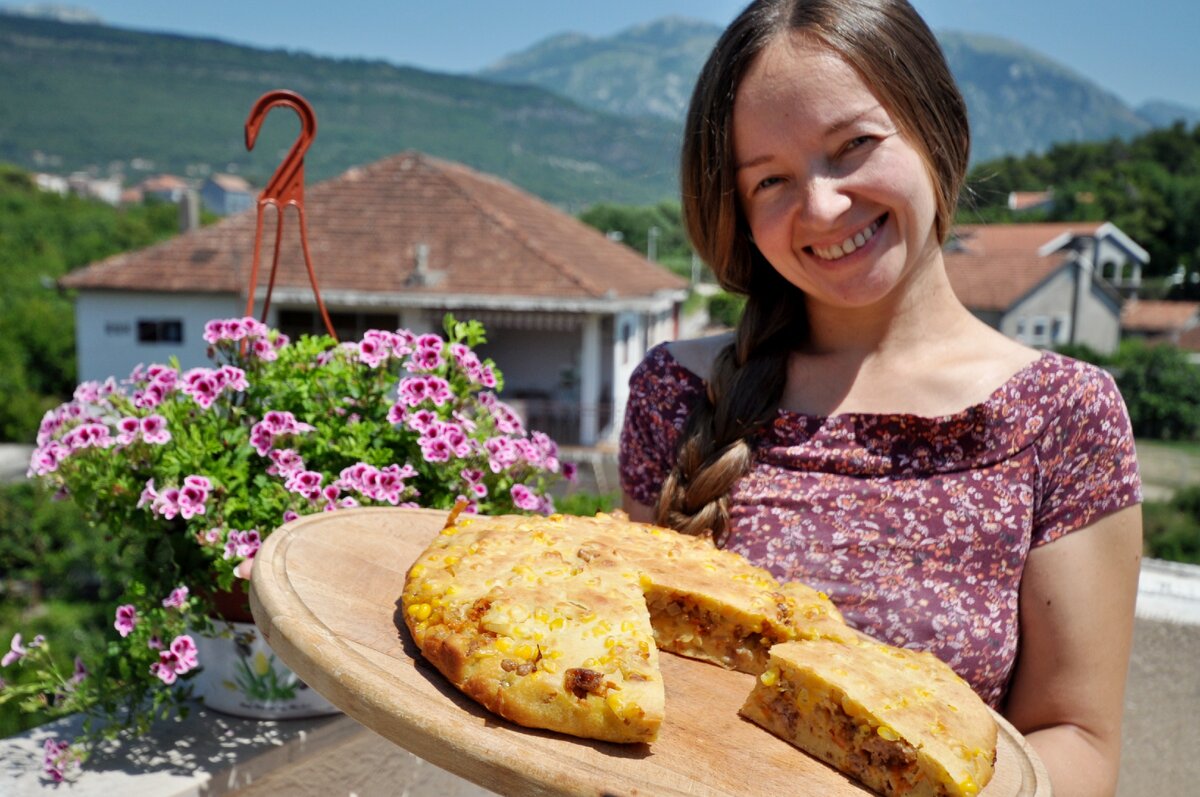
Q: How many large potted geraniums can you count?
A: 1